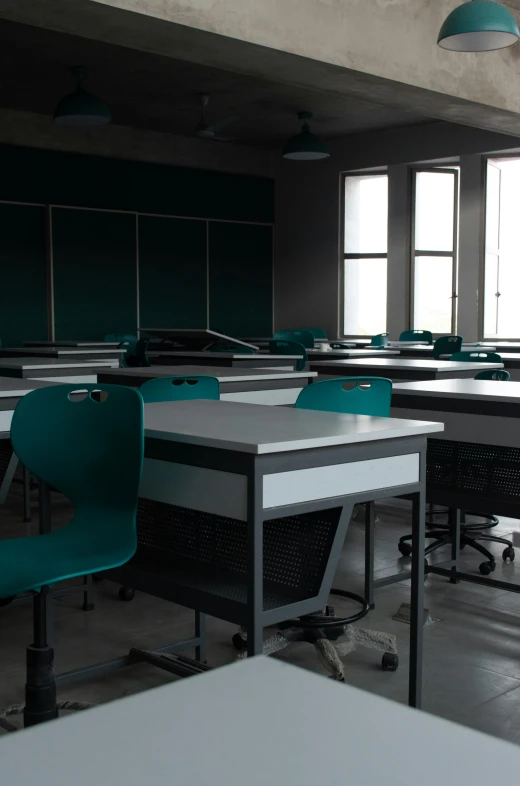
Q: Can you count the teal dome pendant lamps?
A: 3